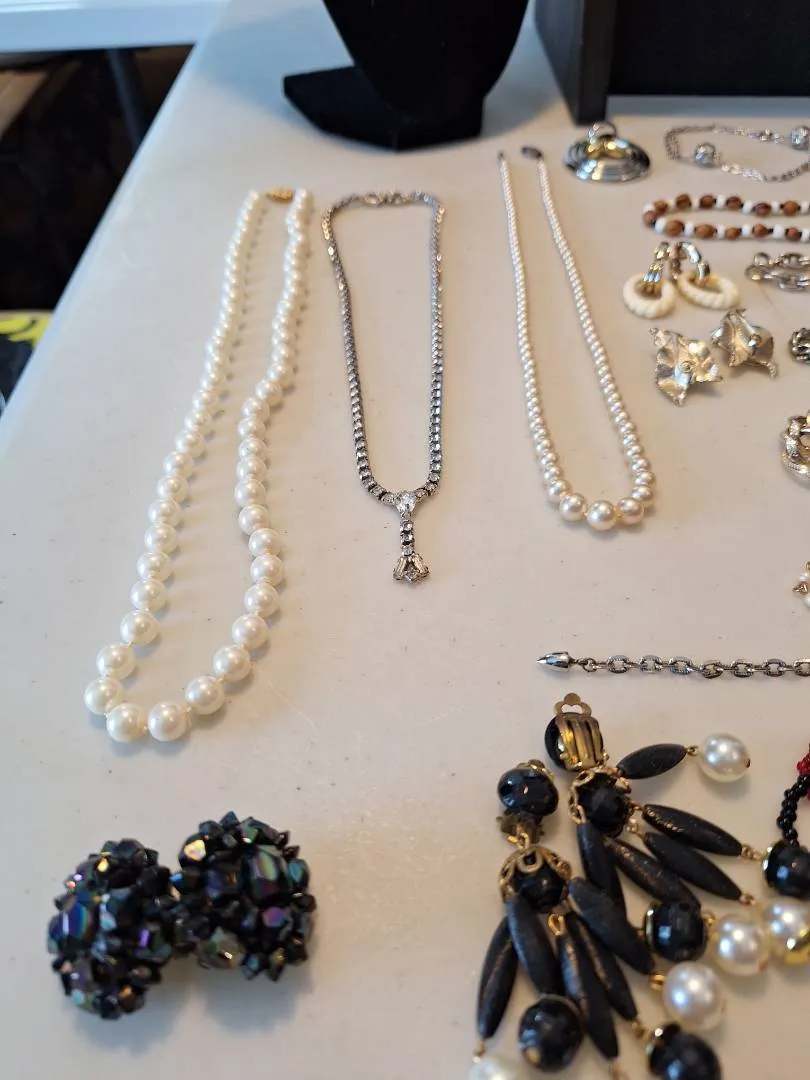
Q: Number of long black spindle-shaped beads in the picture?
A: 10